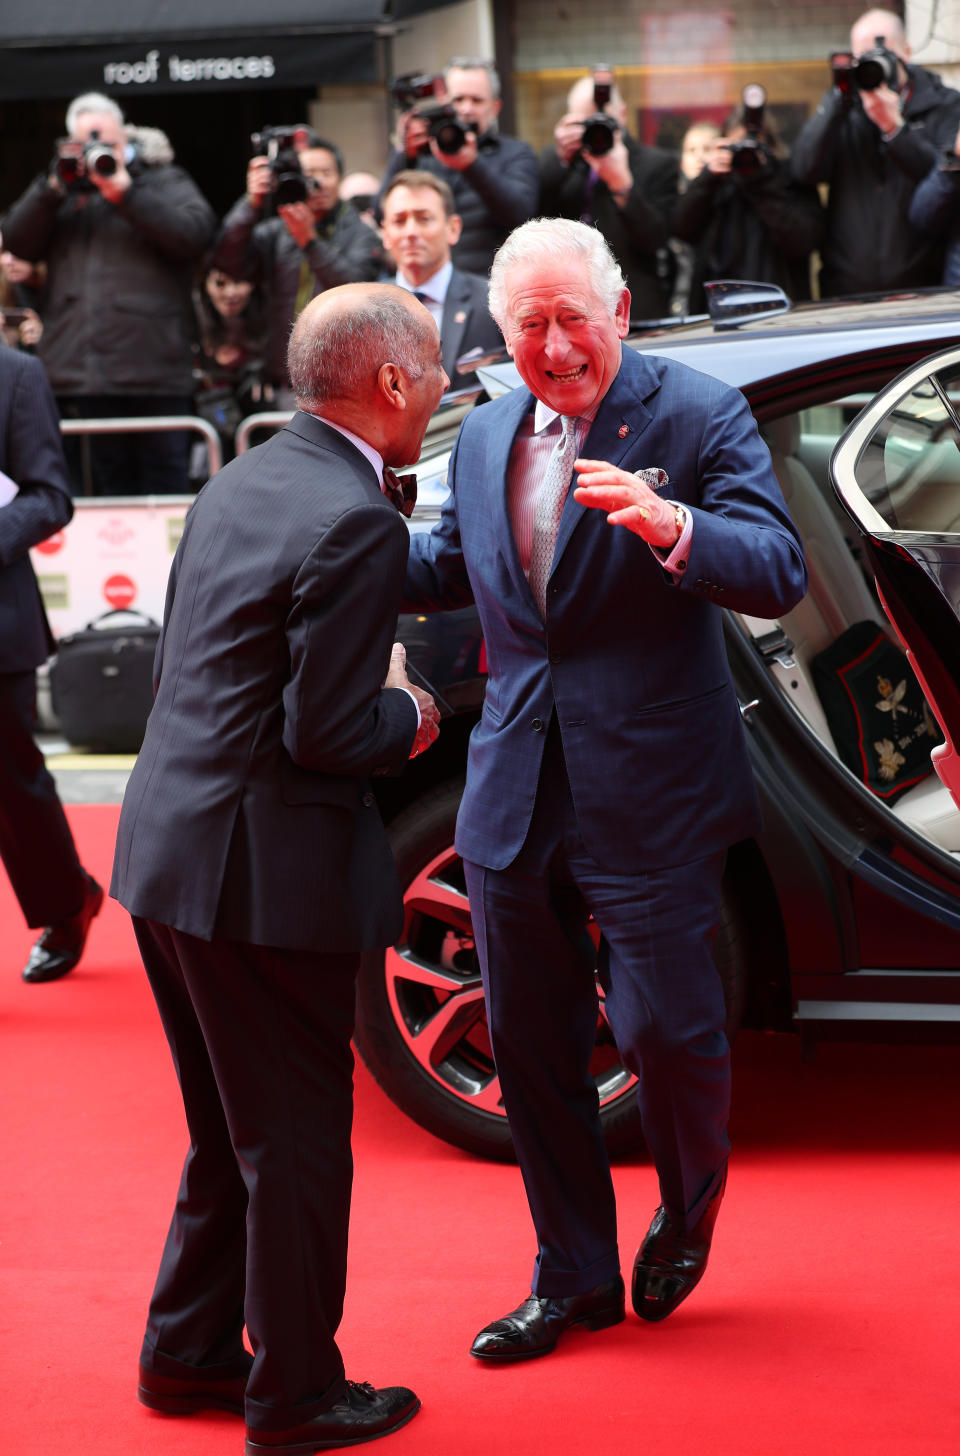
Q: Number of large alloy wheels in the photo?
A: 1